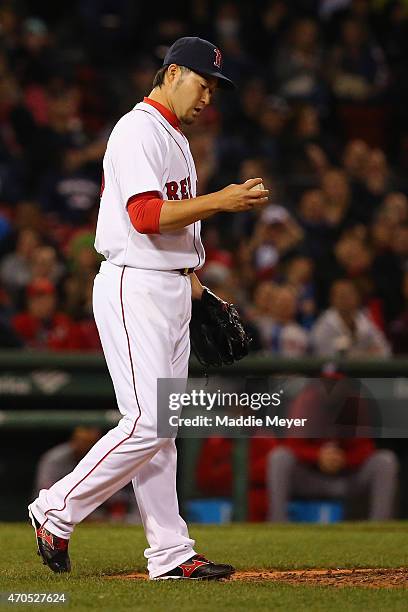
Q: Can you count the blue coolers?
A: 2